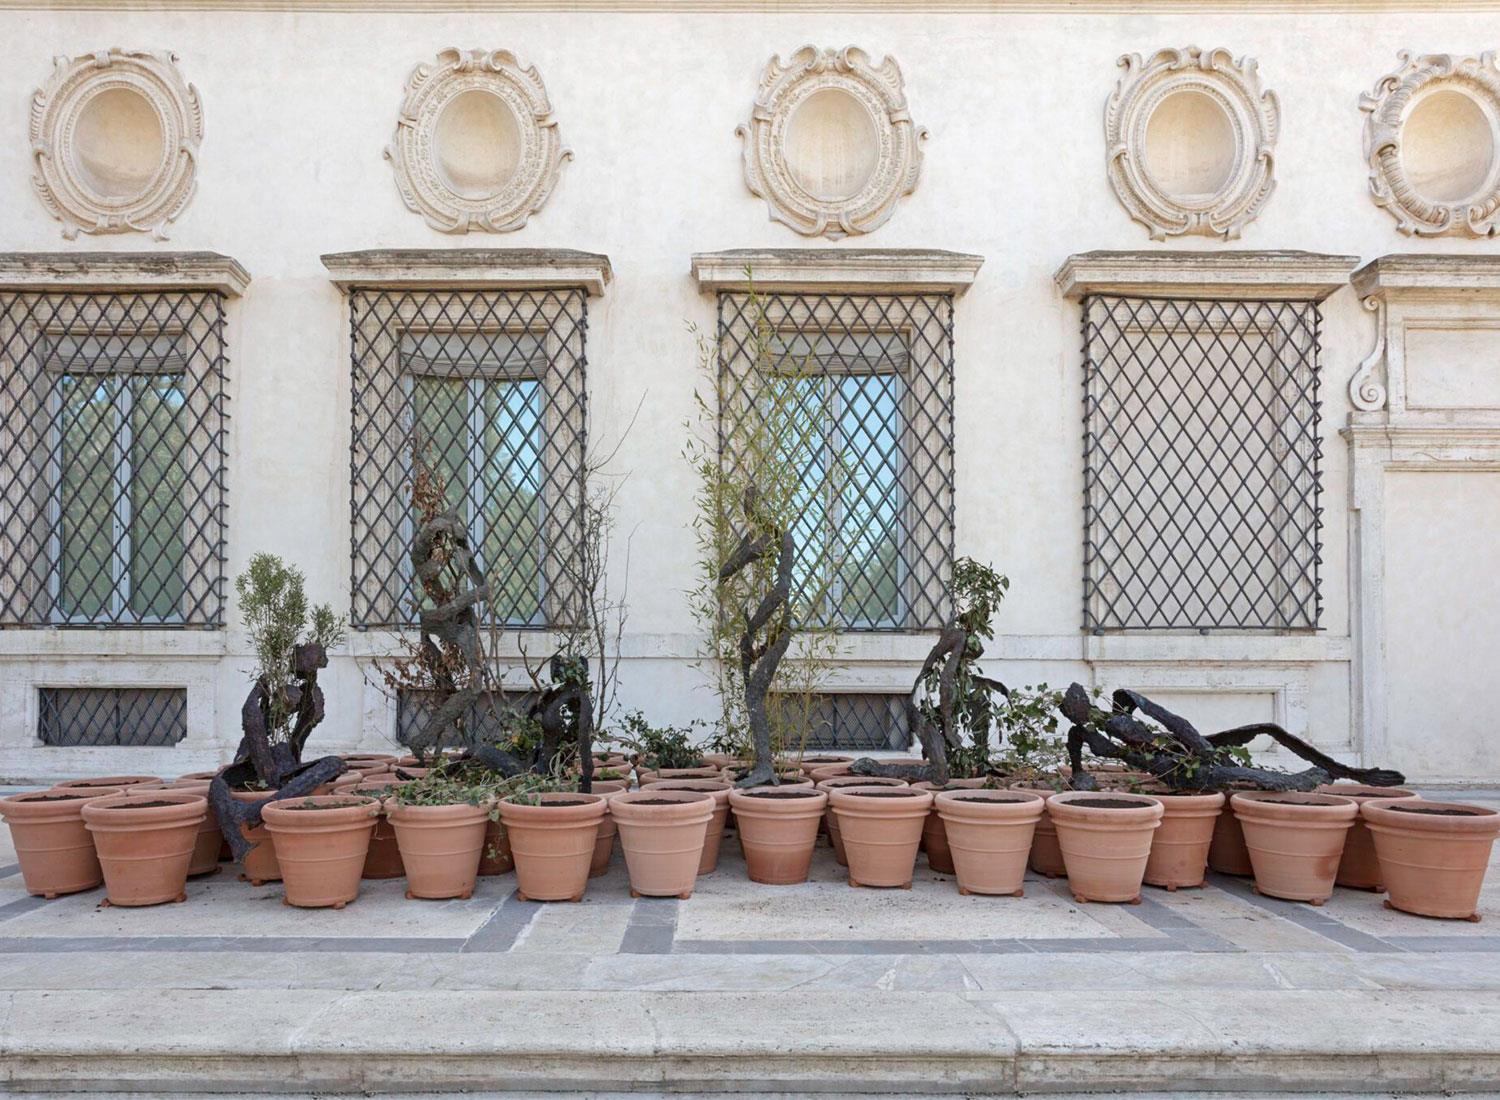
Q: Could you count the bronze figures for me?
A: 6